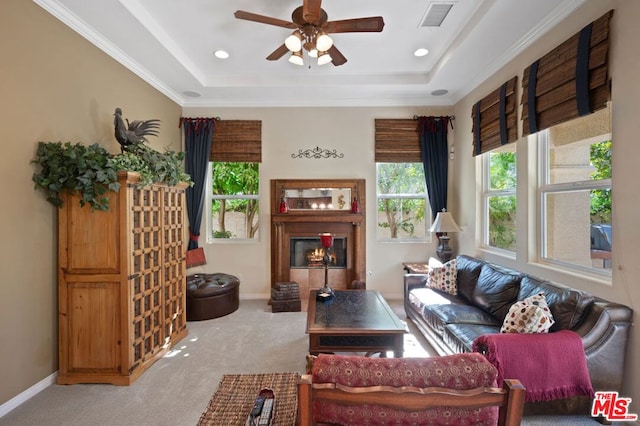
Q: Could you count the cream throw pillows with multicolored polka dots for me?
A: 2